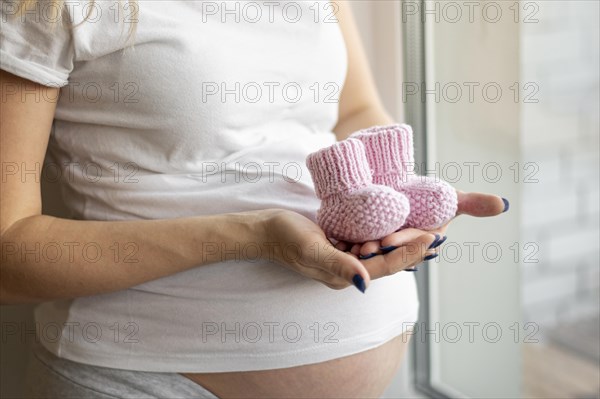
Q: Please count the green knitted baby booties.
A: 0